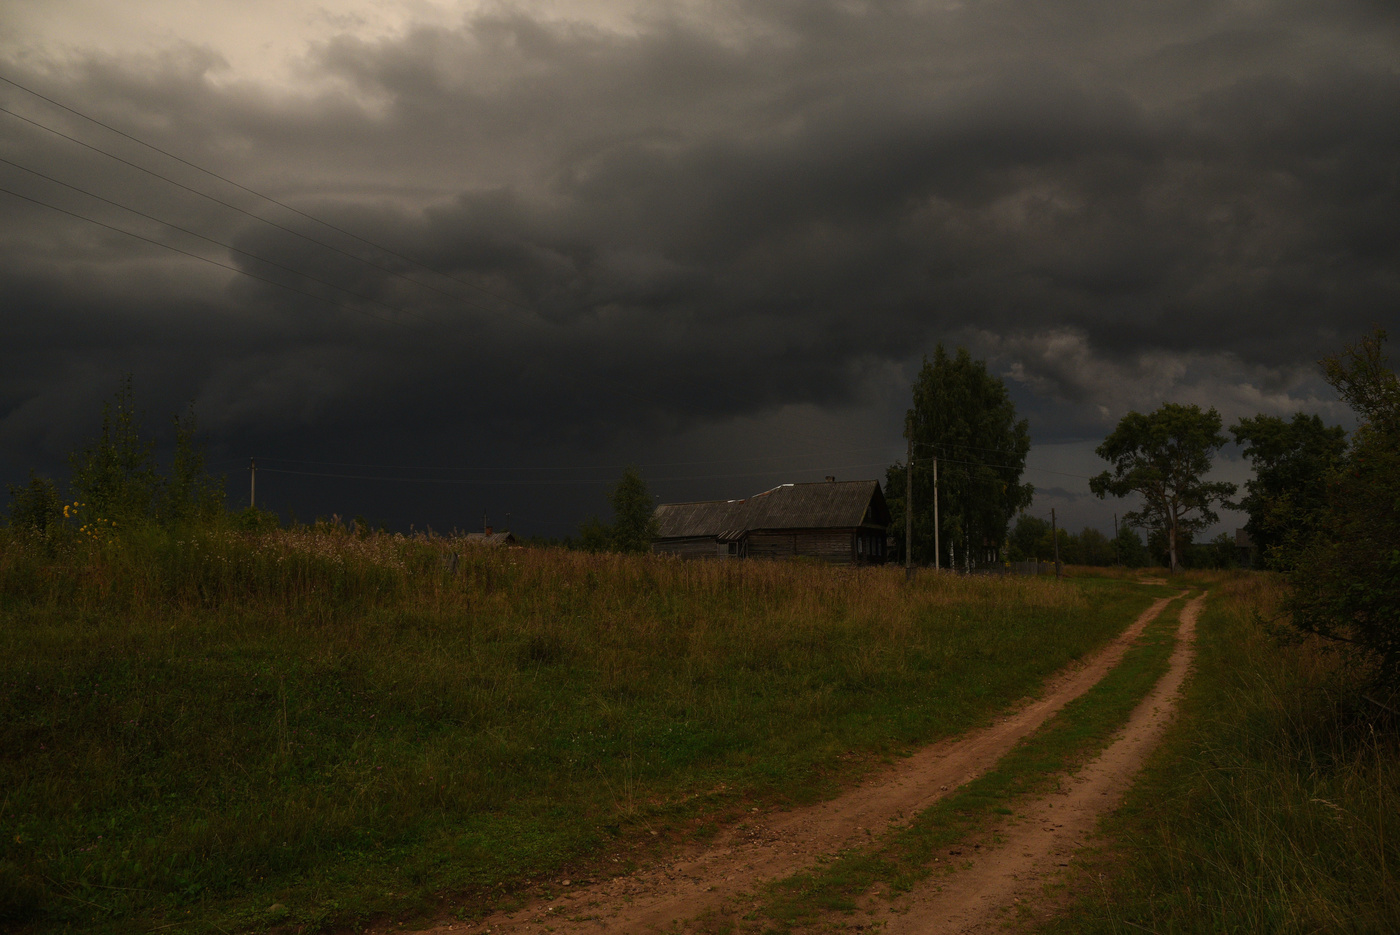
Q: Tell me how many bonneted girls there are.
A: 0